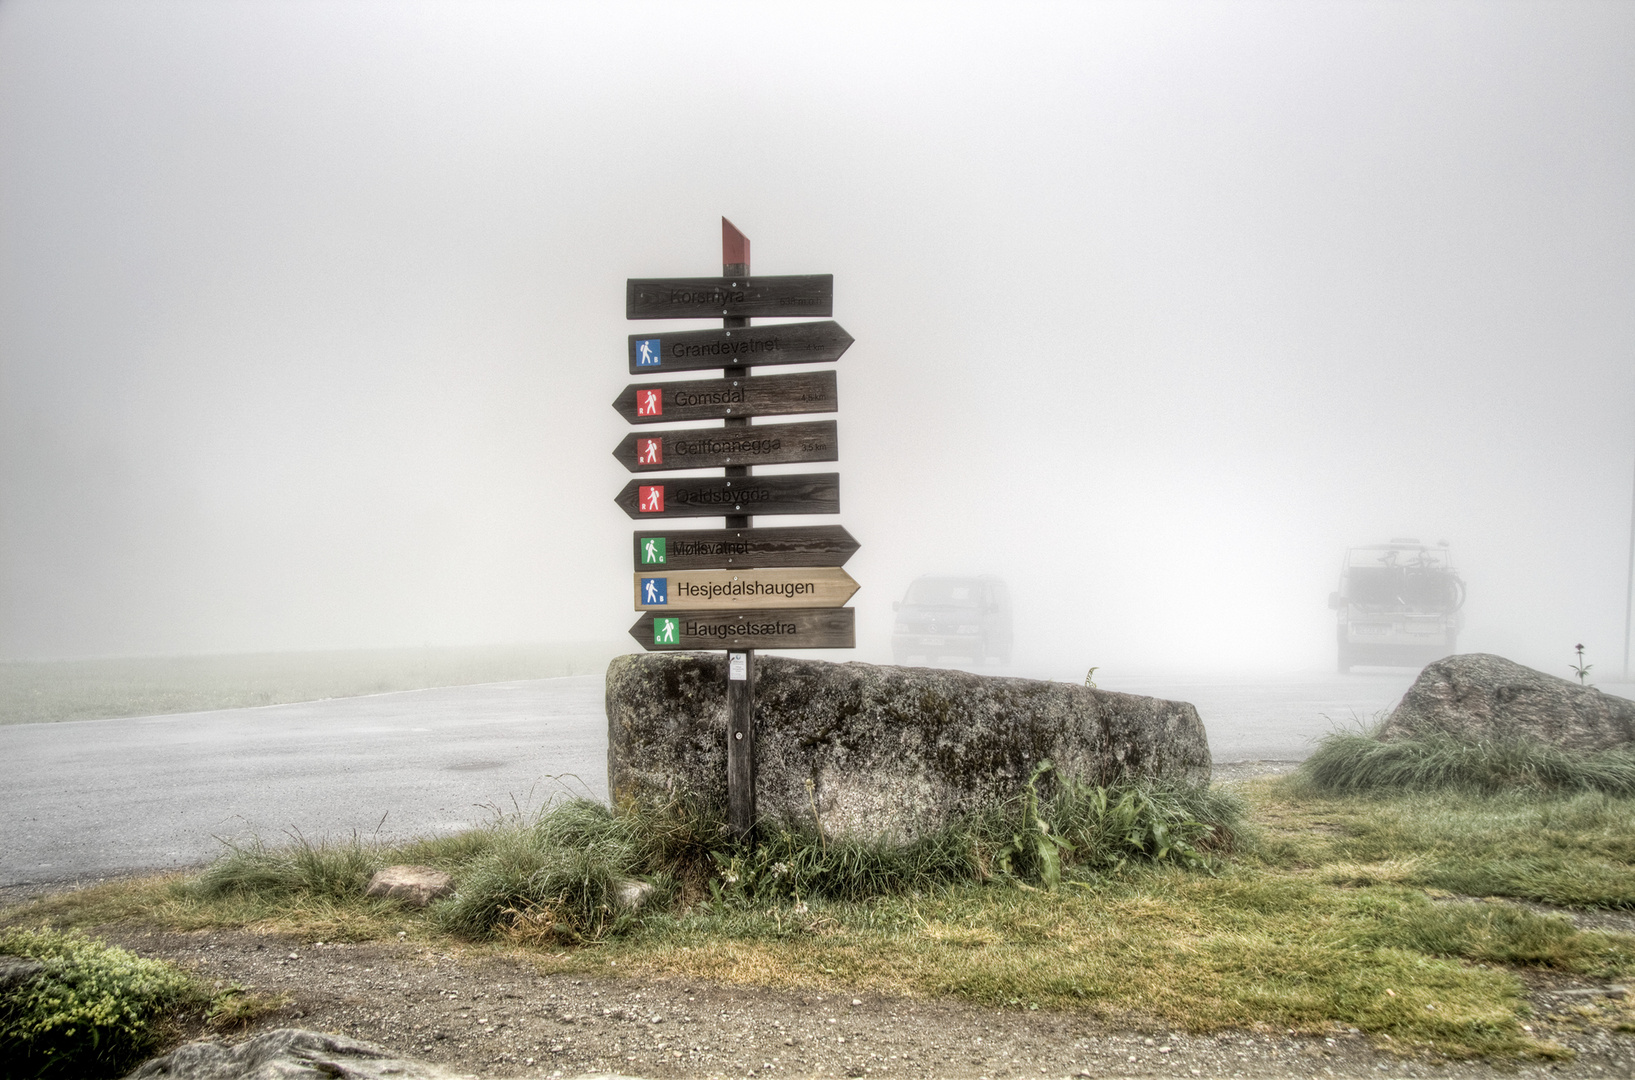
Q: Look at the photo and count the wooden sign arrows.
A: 7